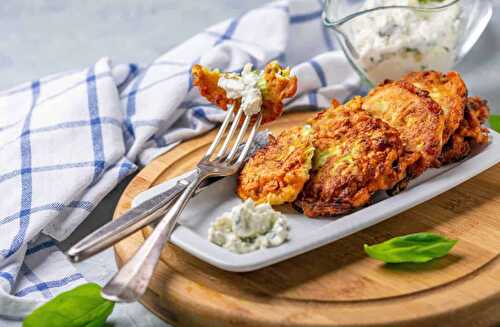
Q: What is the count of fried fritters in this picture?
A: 6